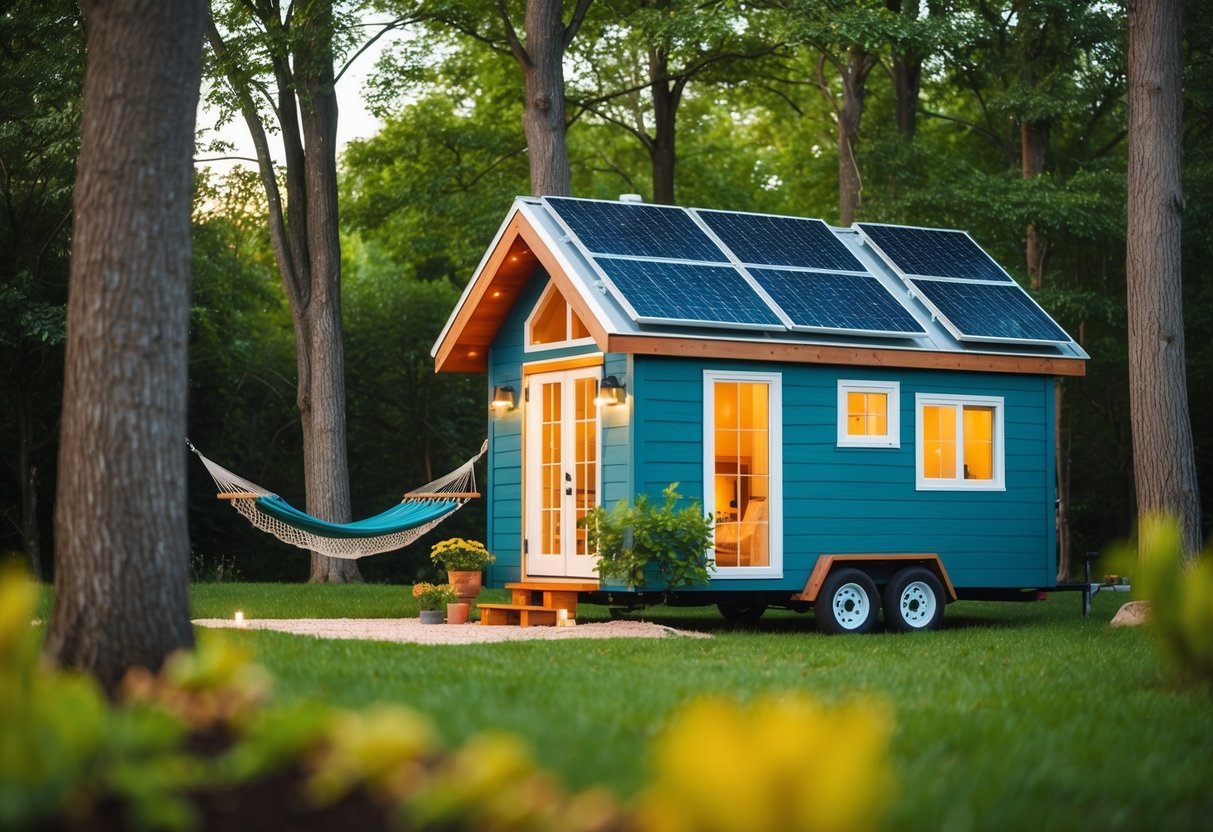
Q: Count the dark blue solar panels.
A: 6